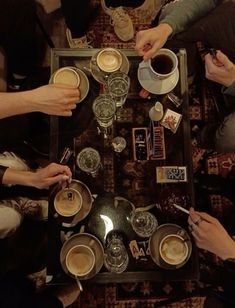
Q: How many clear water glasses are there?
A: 5